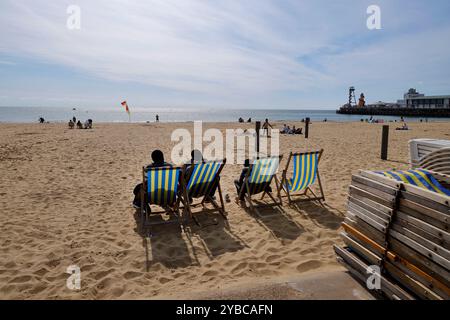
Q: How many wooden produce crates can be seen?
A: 0